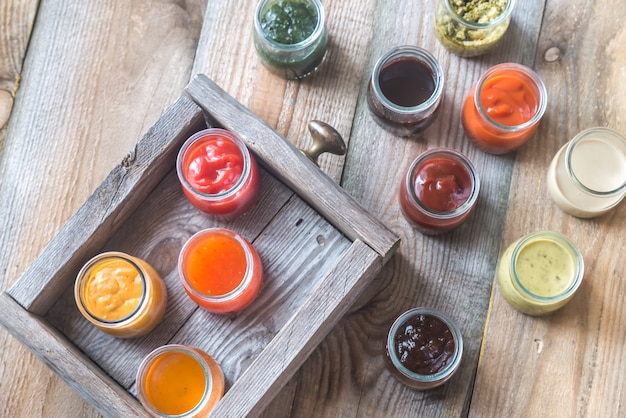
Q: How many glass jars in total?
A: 12